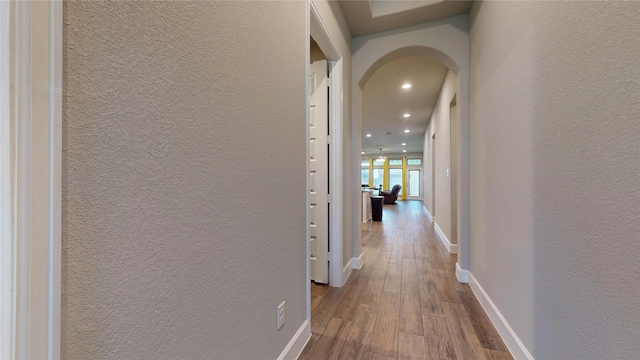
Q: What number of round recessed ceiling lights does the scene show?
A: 7